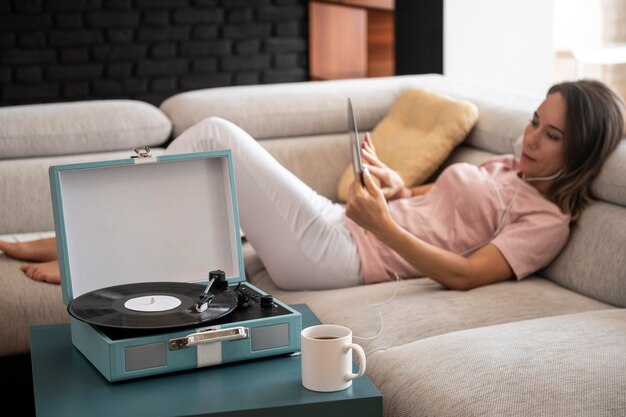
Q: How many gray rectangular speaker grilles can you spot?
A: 2